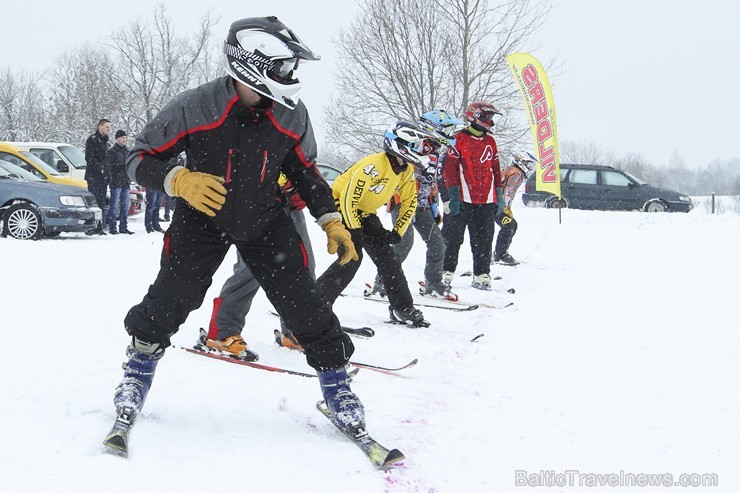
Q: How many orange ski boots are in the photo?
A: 2